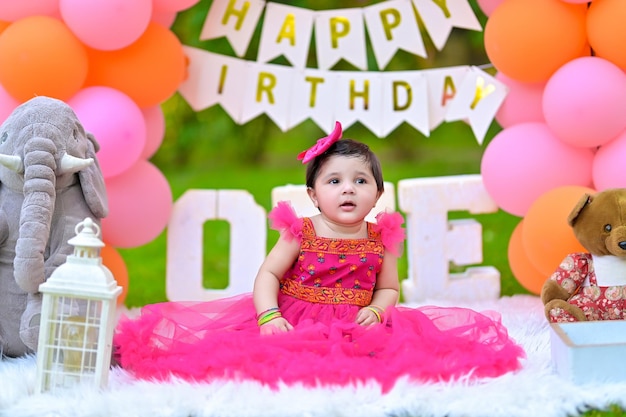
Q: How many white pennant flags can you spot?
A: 13